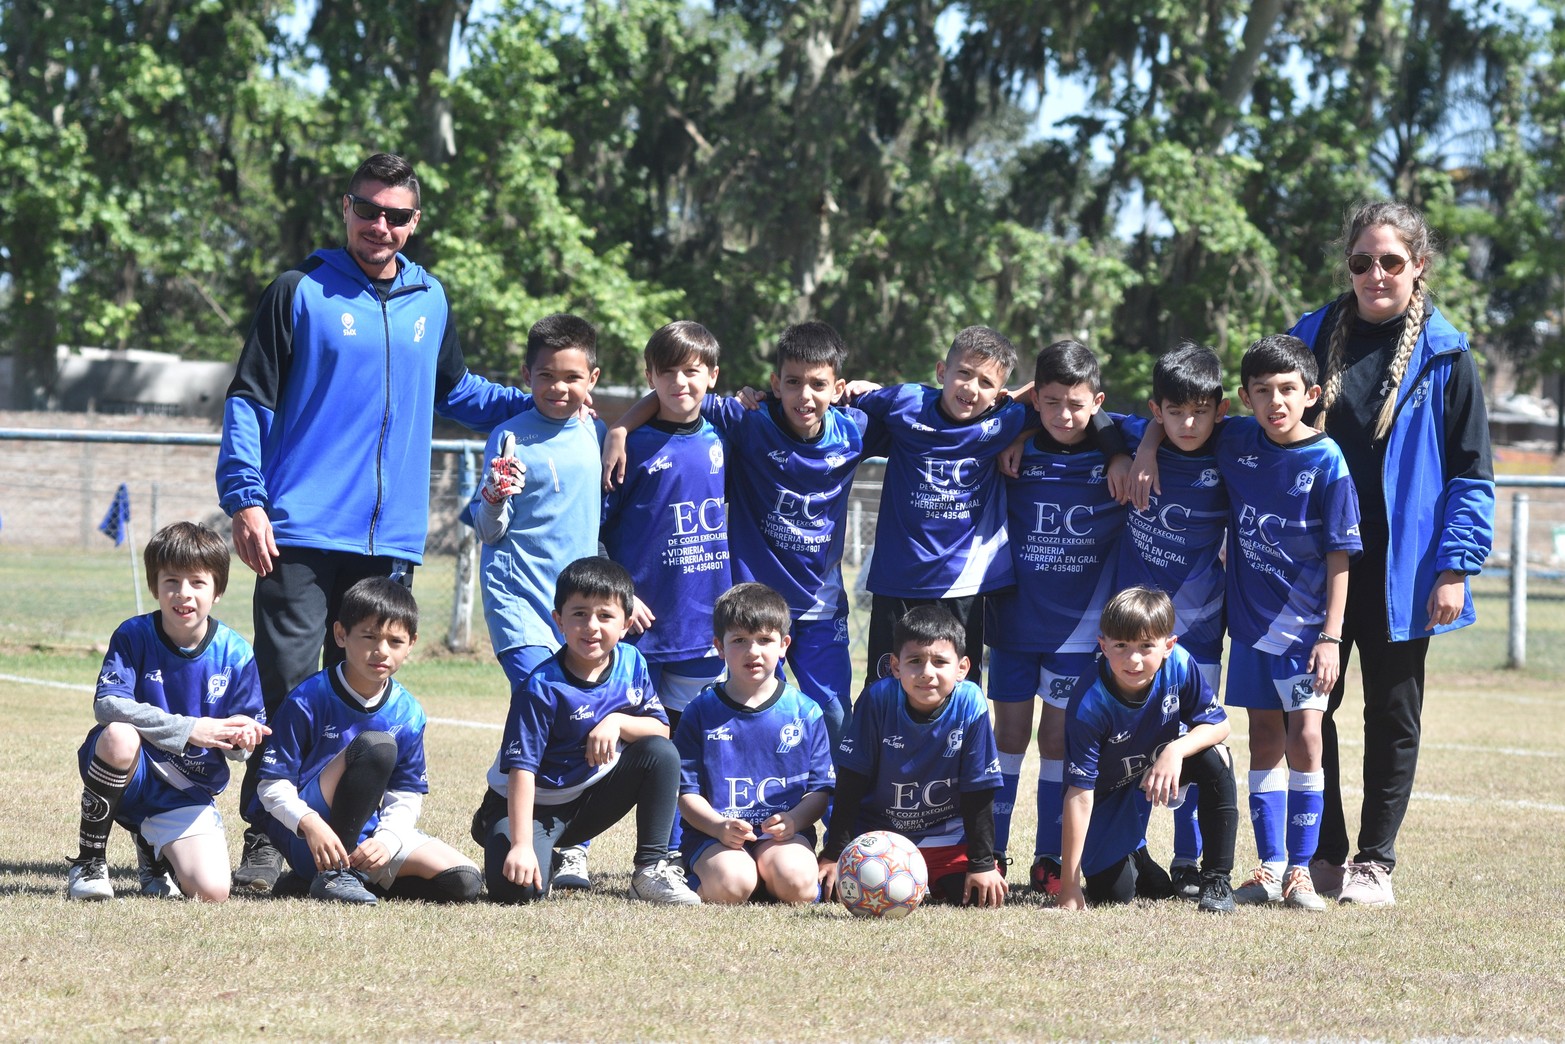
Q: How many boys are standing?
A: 7